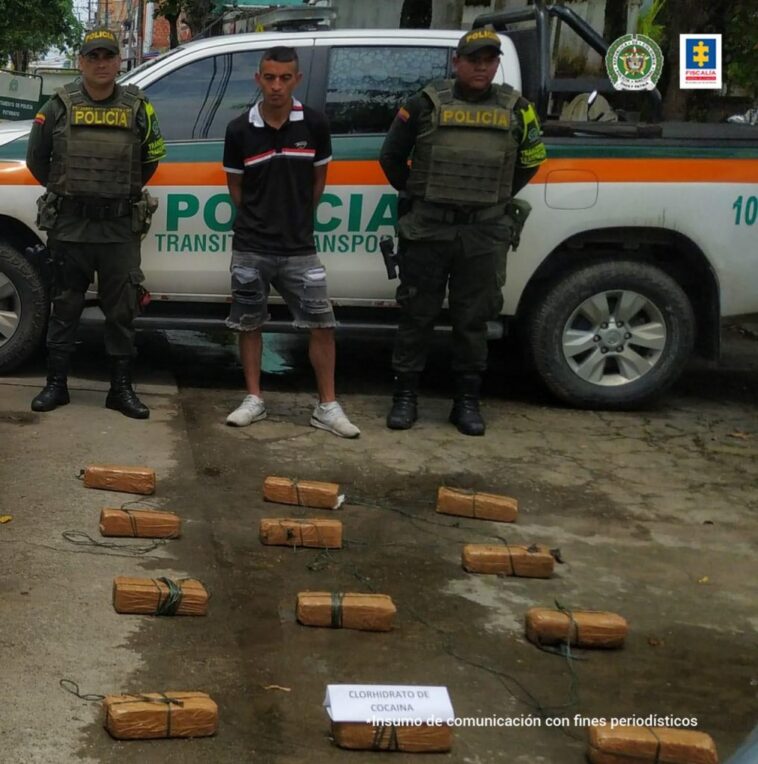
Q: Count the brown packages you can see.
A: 12